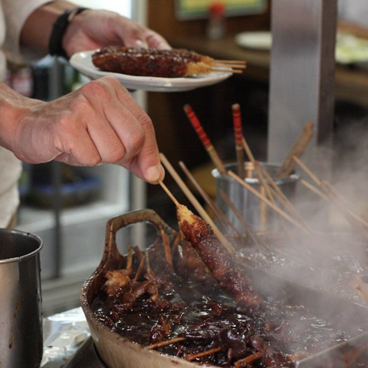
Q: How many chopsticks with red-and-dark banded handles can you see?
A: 2